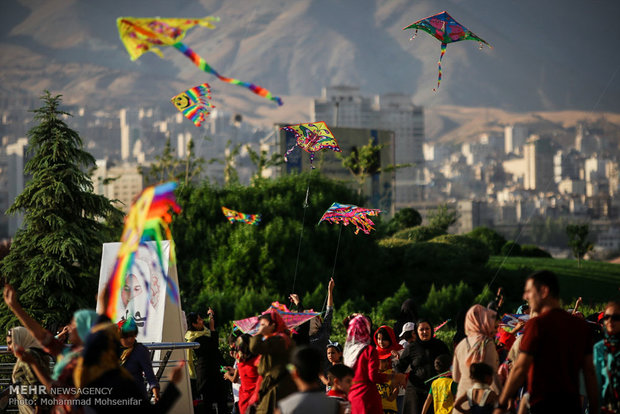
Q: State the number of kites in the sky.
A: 7